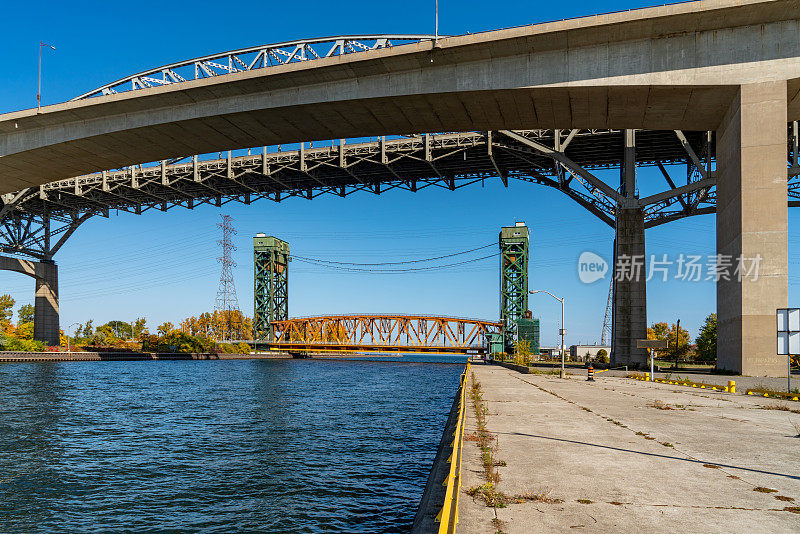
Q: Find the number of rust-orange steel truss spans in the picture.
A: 1